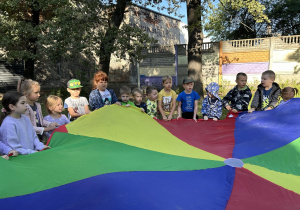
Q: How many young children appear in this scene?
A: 14